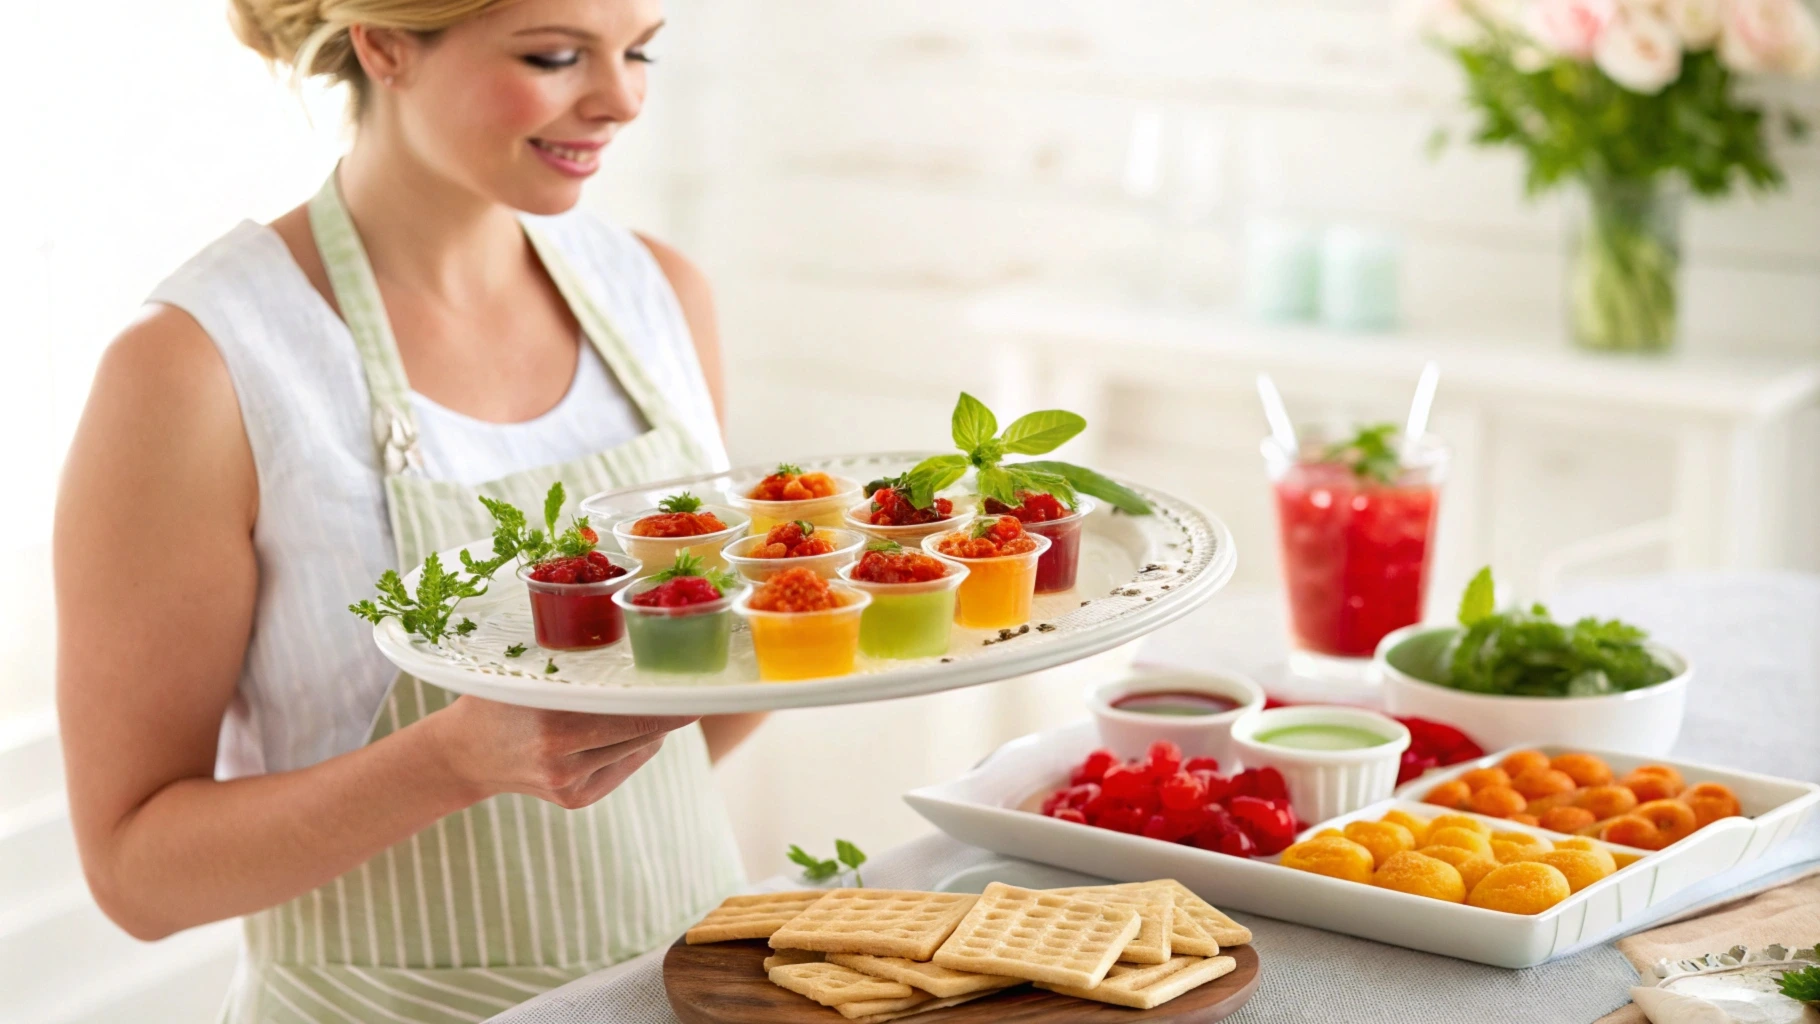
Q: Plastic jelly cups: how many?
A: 10